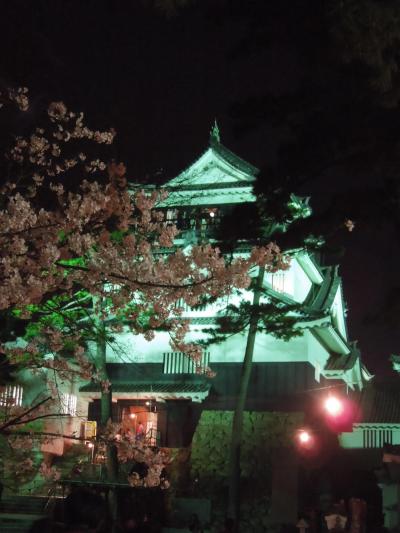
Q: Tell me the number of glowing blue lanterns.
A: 0